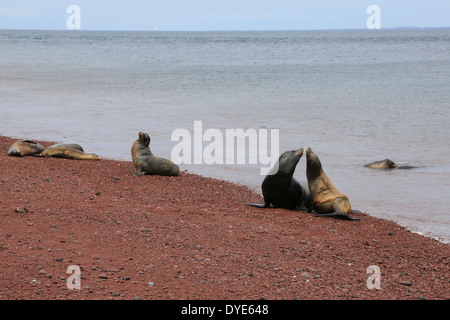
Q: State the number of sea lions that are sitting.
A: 3